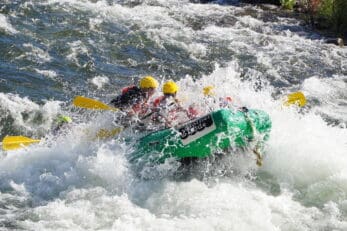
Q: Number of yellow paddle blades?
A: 4